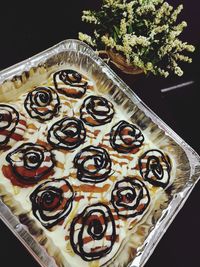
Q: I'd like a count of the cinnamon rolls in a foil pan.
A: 12